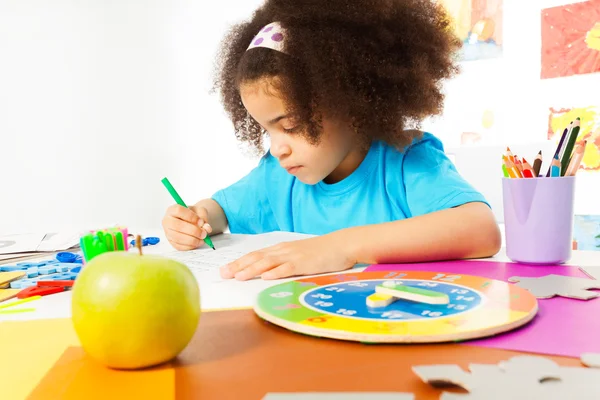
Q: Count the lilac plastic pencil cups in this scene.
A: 1